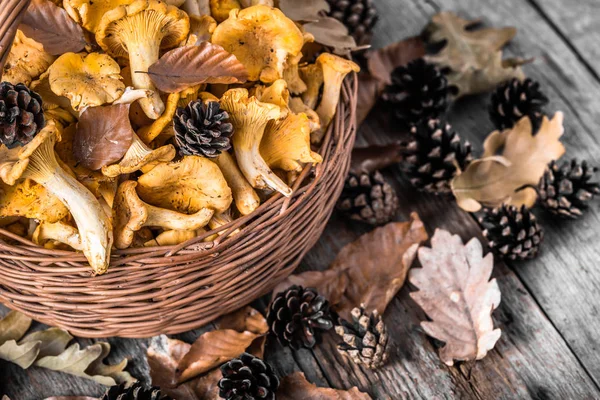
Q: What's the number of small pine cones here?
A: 13